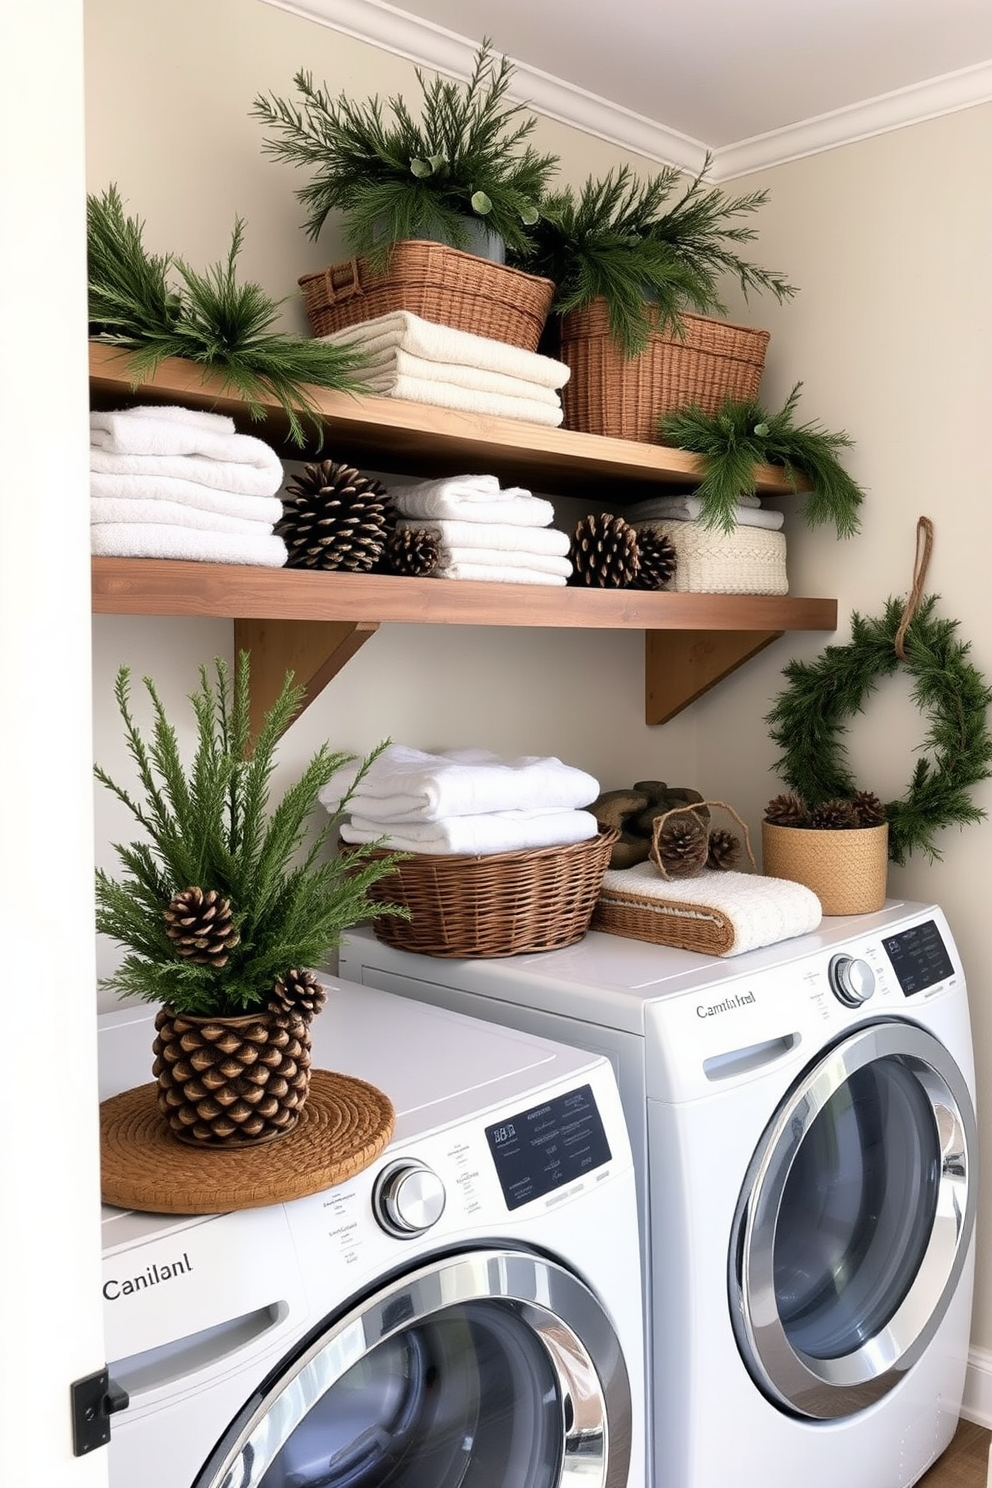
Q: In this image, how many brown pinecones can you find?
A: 11